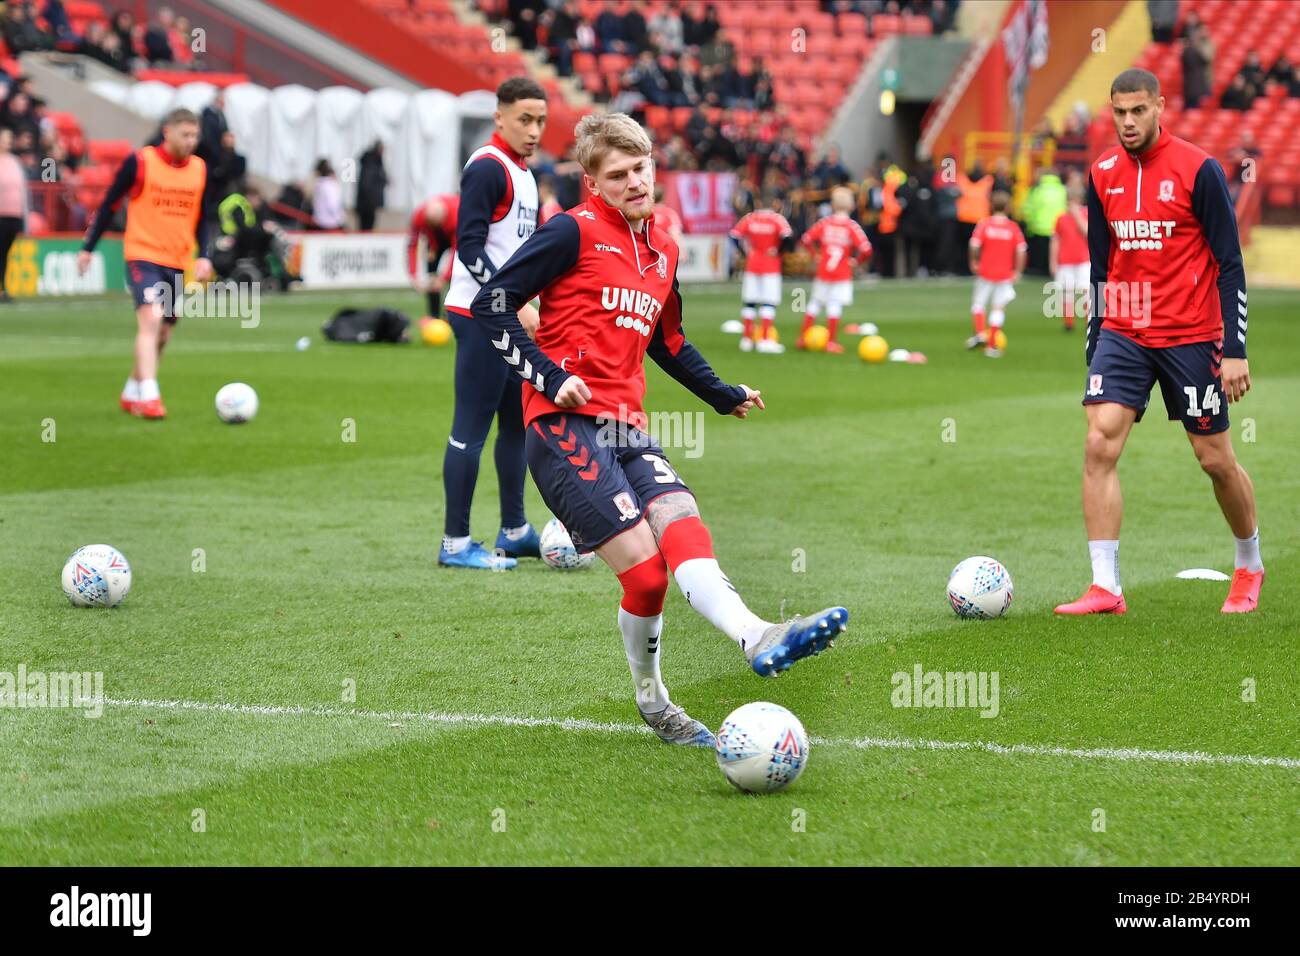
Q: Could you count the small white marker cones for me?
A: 4